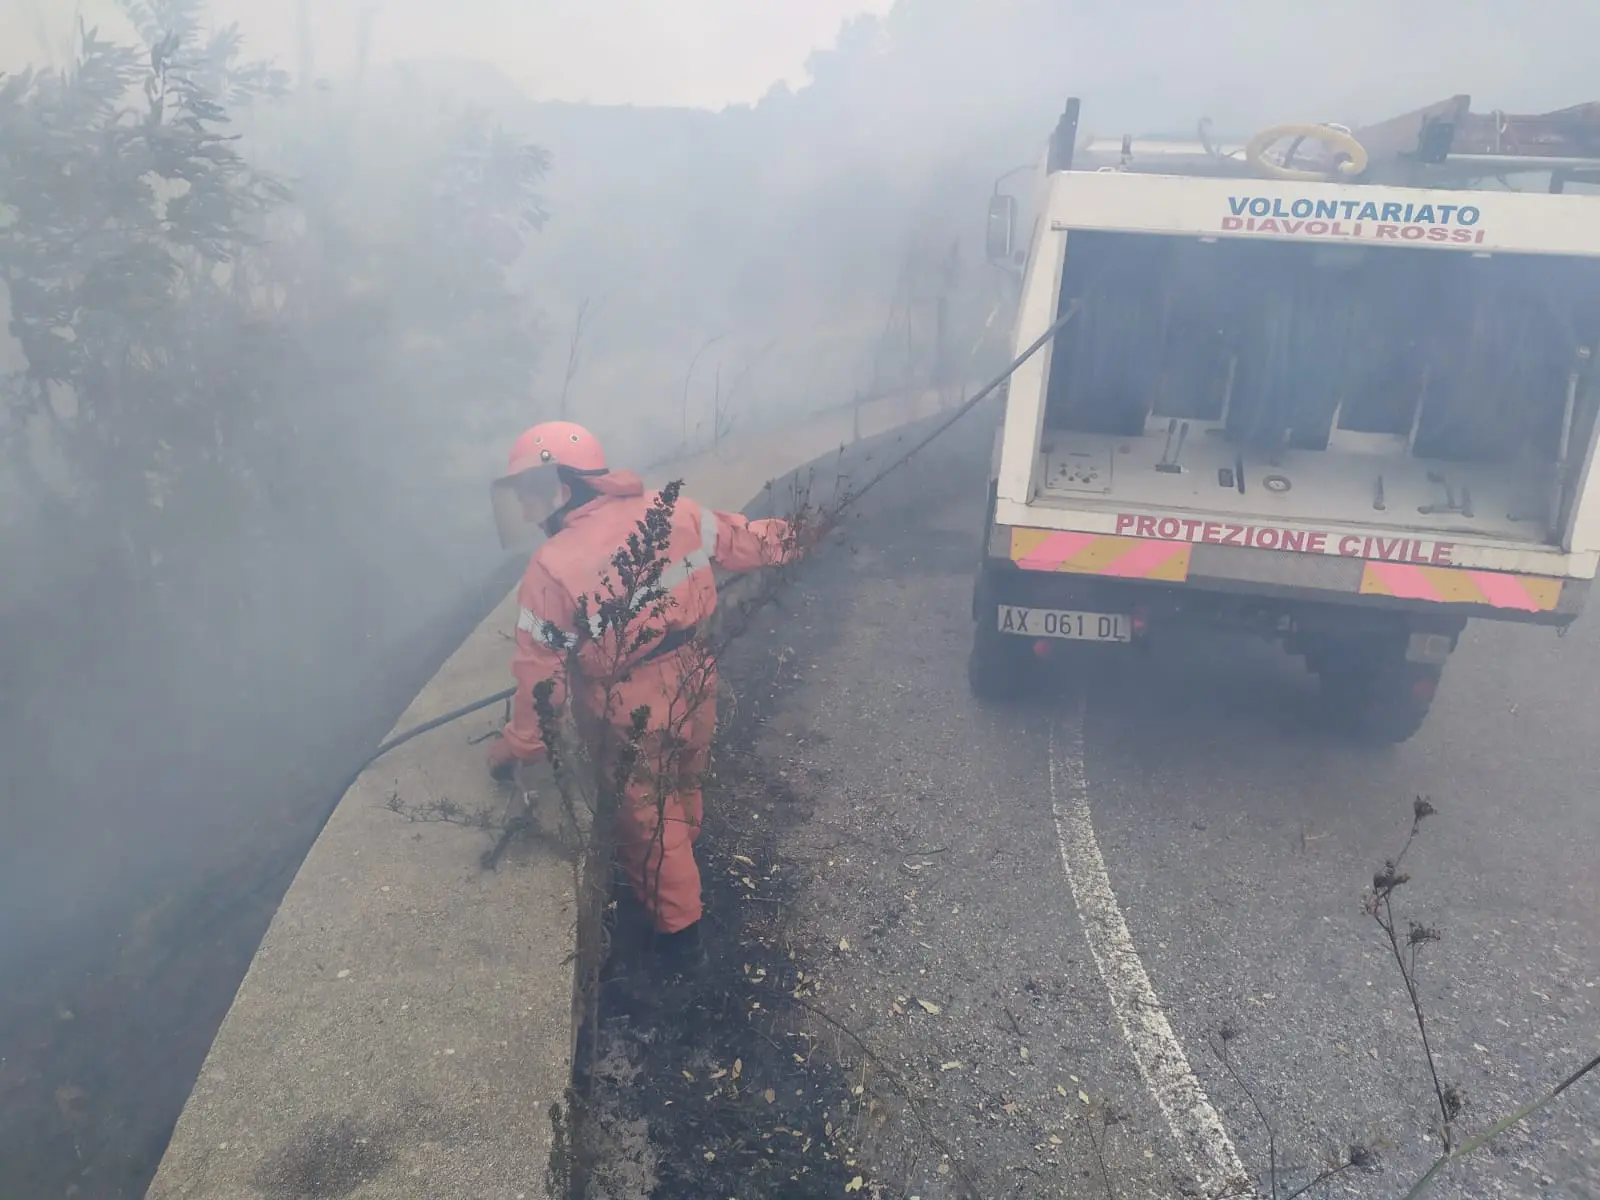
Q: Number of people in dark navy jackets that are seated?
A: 0